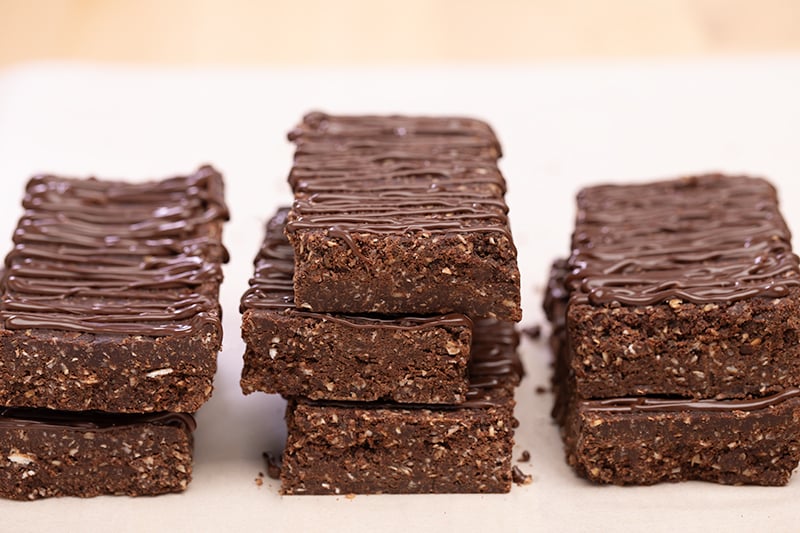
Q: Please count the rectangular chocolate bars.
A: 7